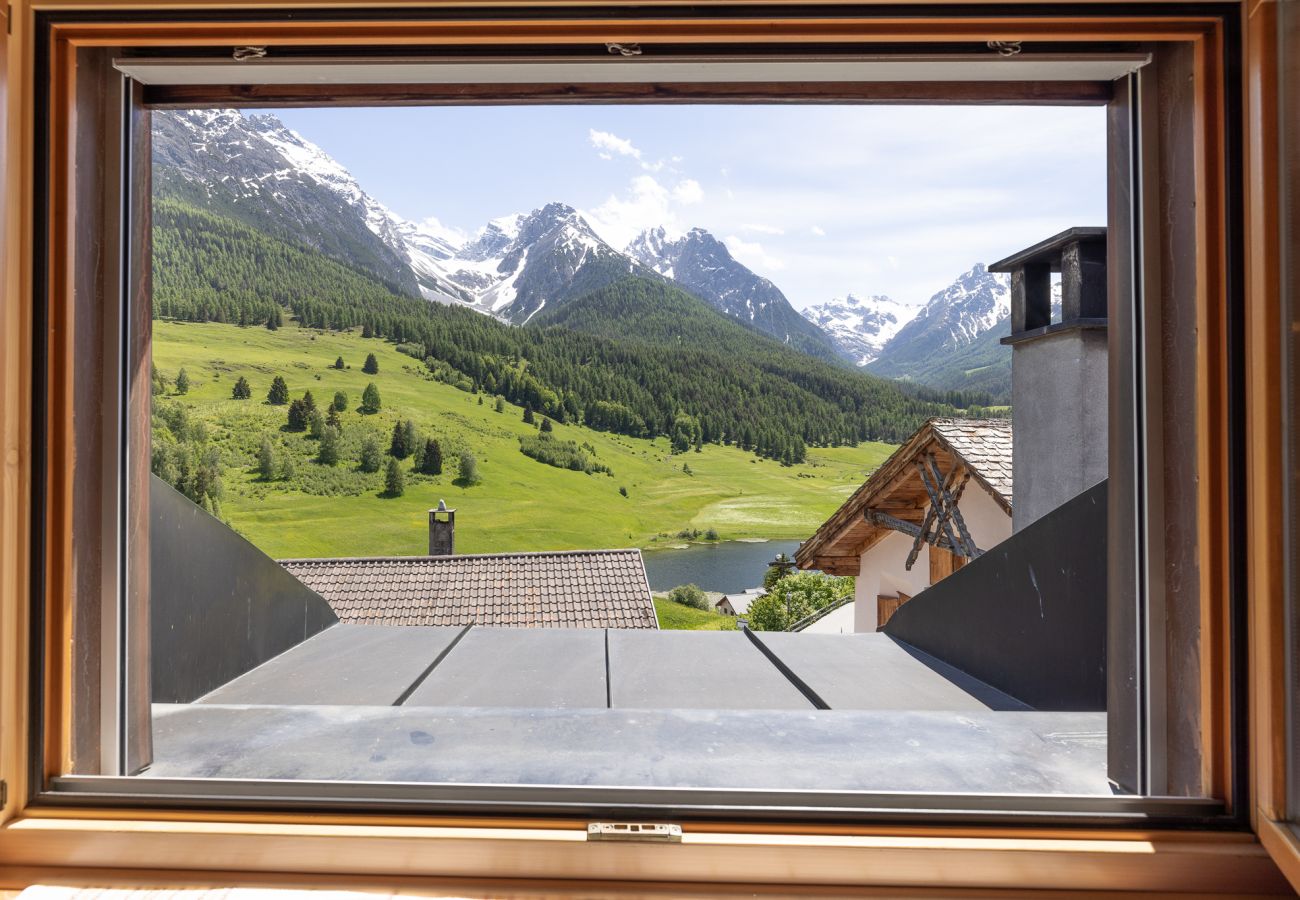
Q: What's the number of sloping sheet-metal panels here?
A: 4